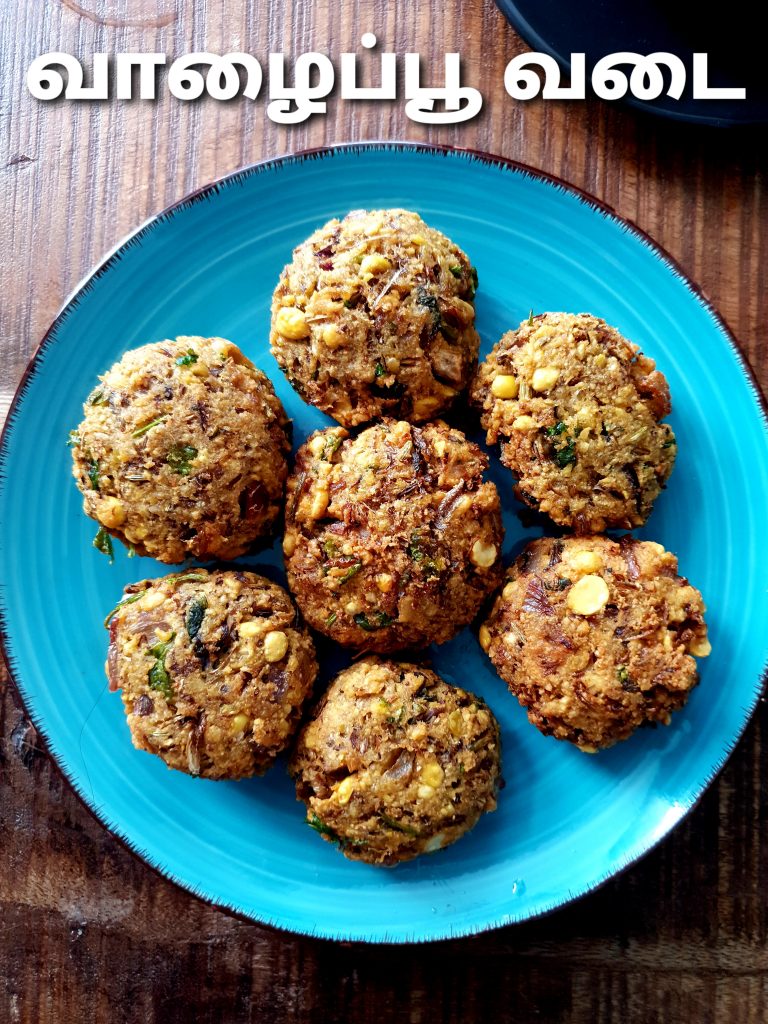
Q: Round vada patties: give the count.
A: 7